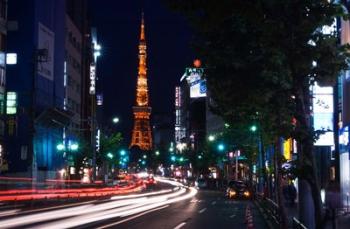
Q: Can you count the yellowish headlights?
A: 2